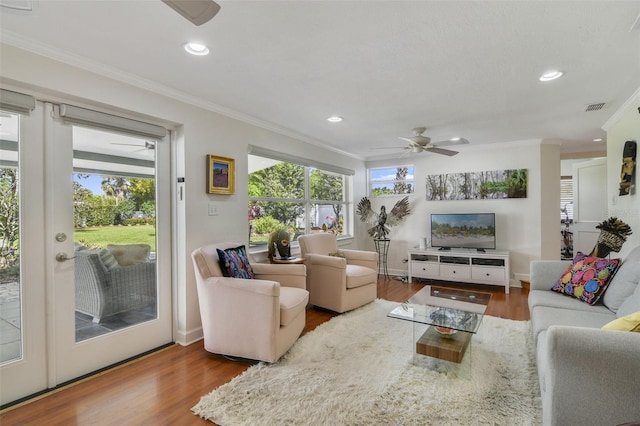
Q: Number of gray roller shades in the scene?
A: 3